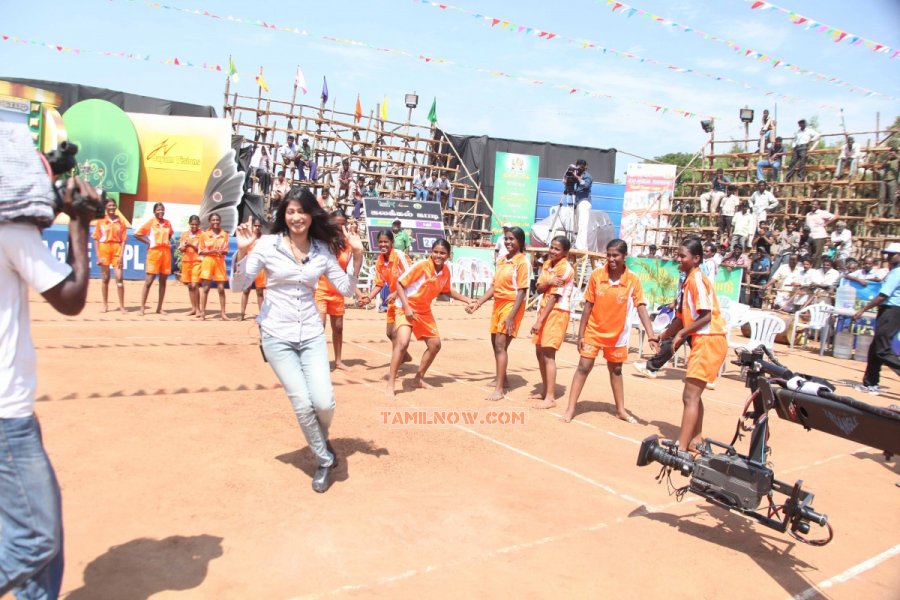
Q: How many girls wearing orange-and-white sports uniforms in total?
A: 12